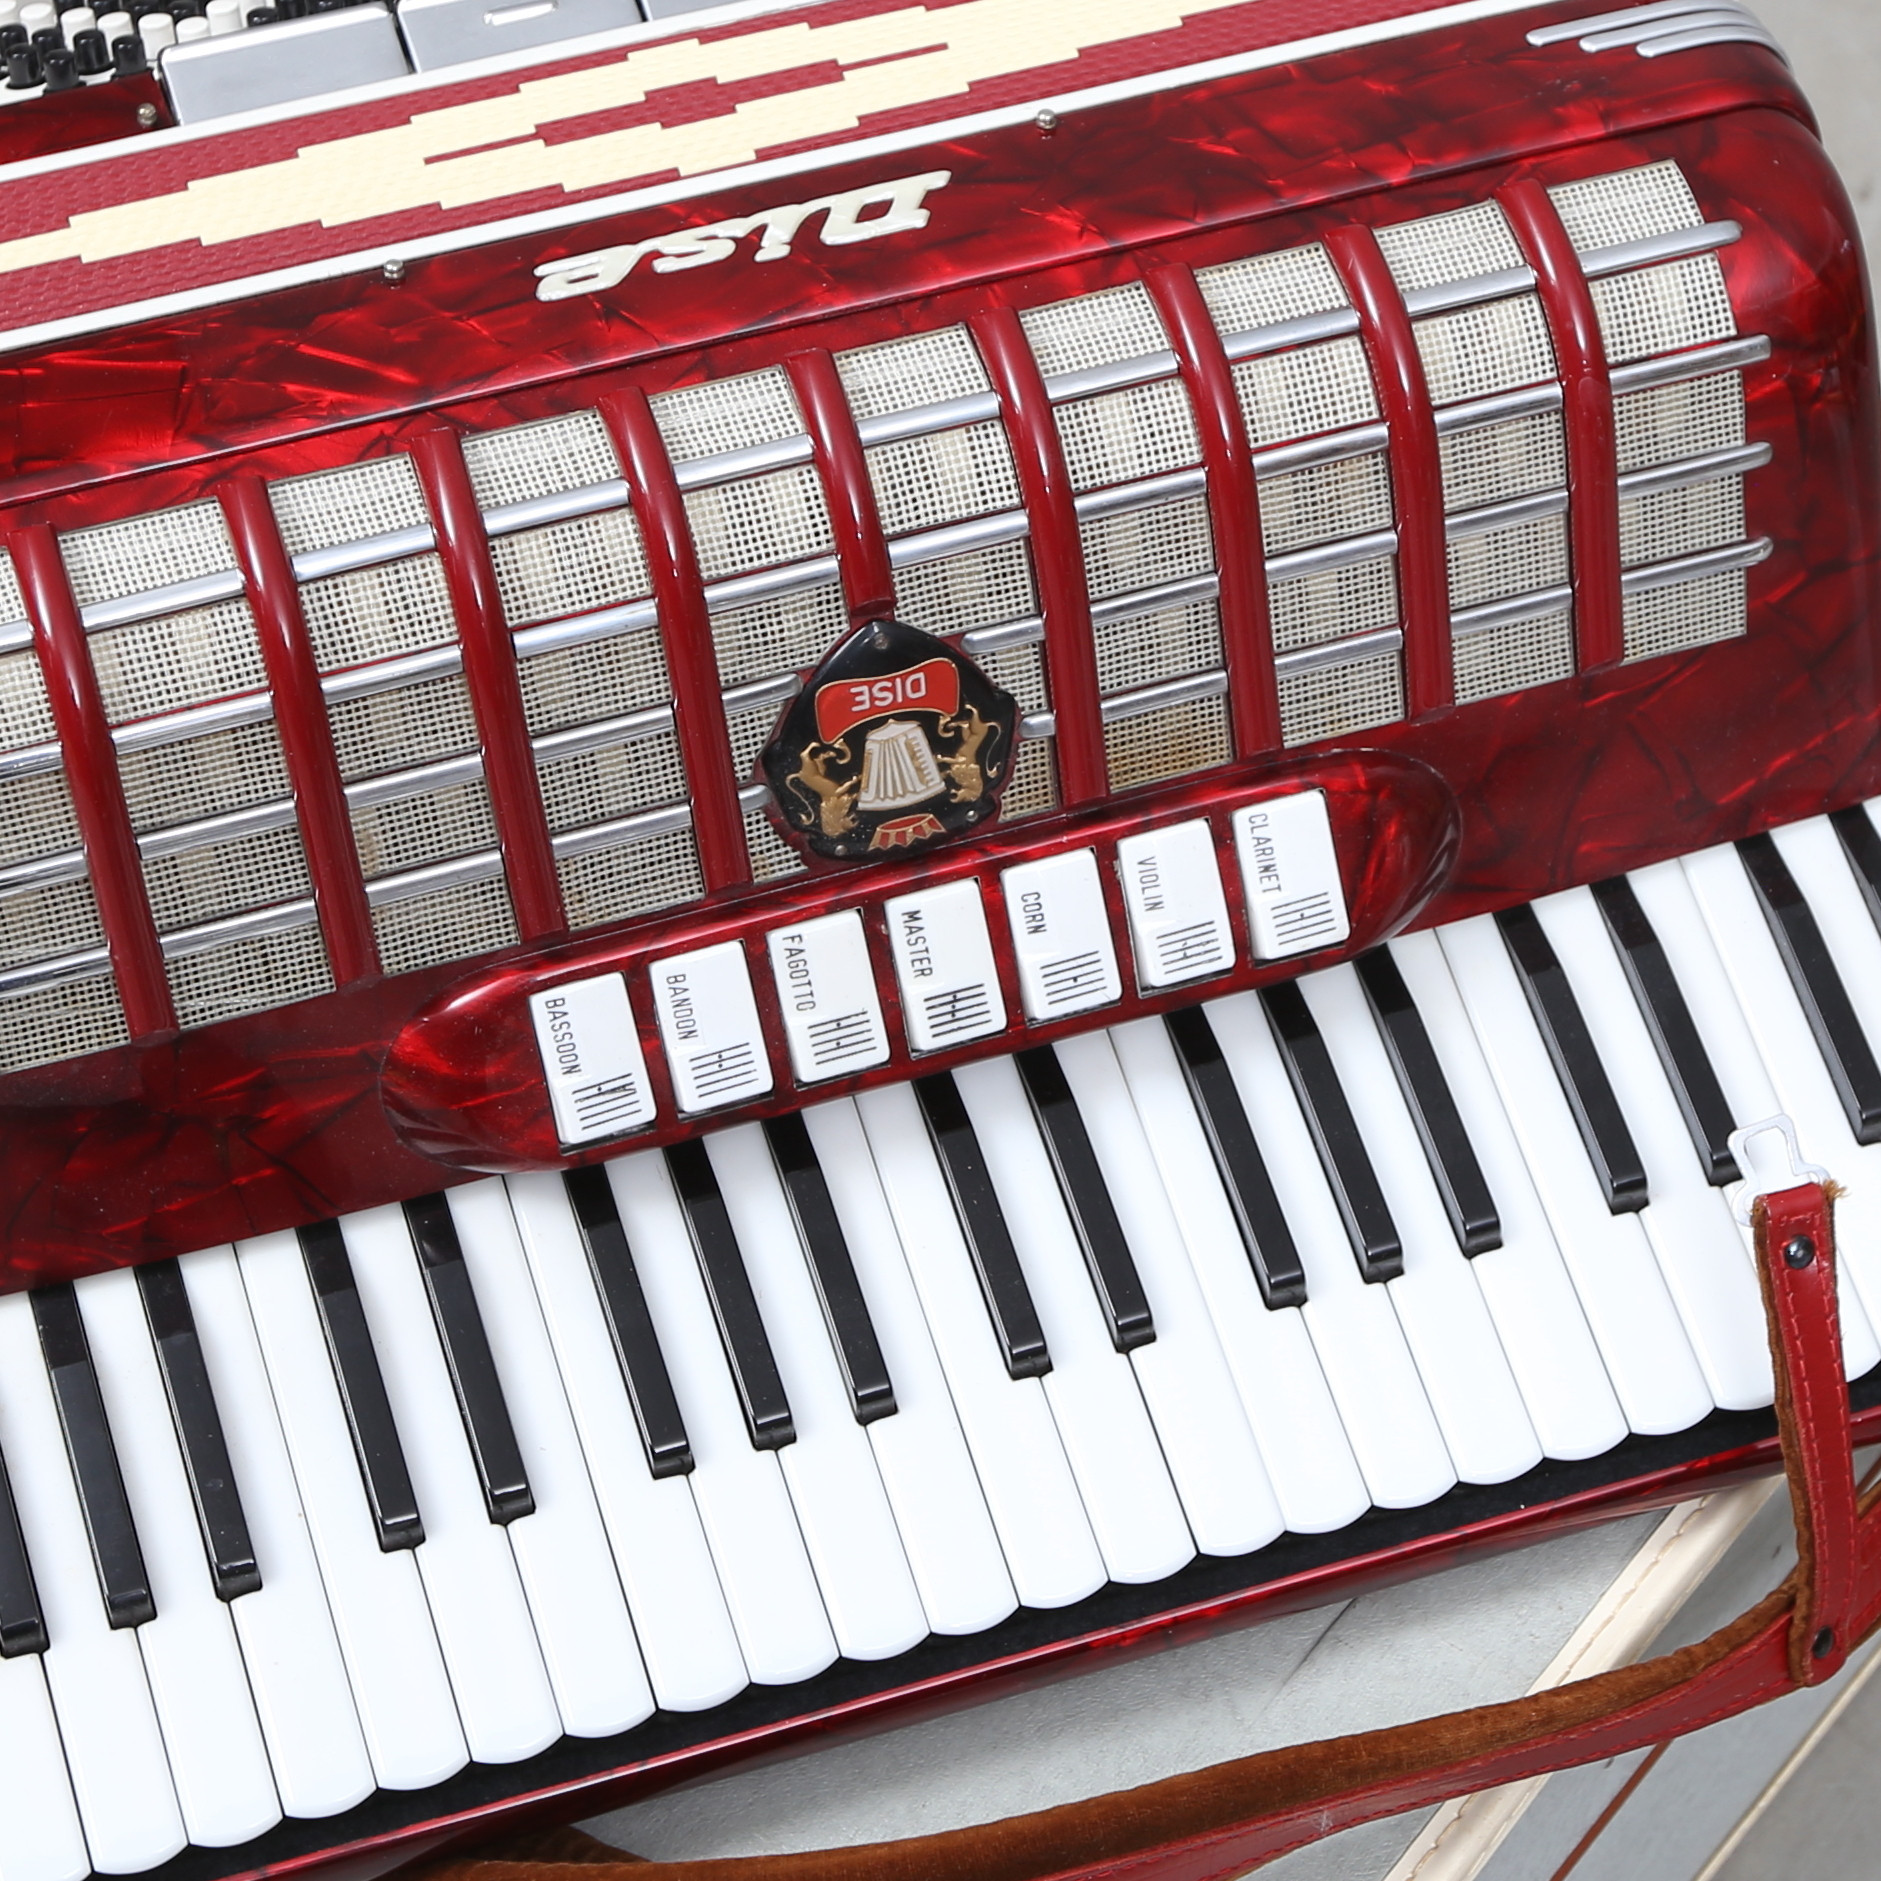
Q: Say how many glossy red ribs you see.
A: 9